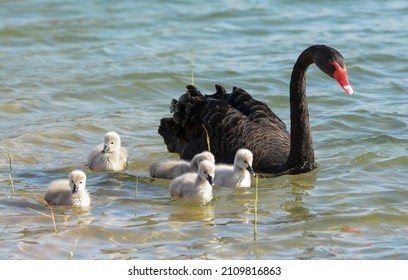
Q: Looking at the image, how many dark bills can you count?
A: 4